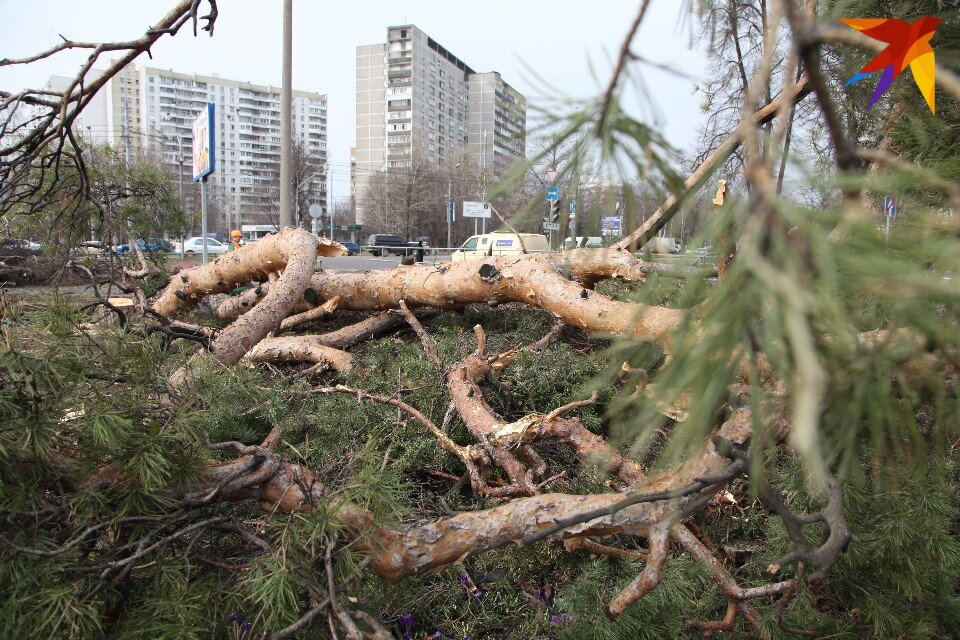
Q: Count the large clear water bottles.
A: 0